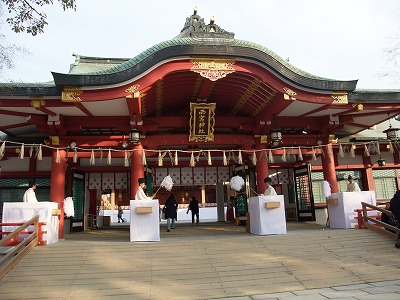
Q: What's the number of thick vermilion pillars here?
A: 4